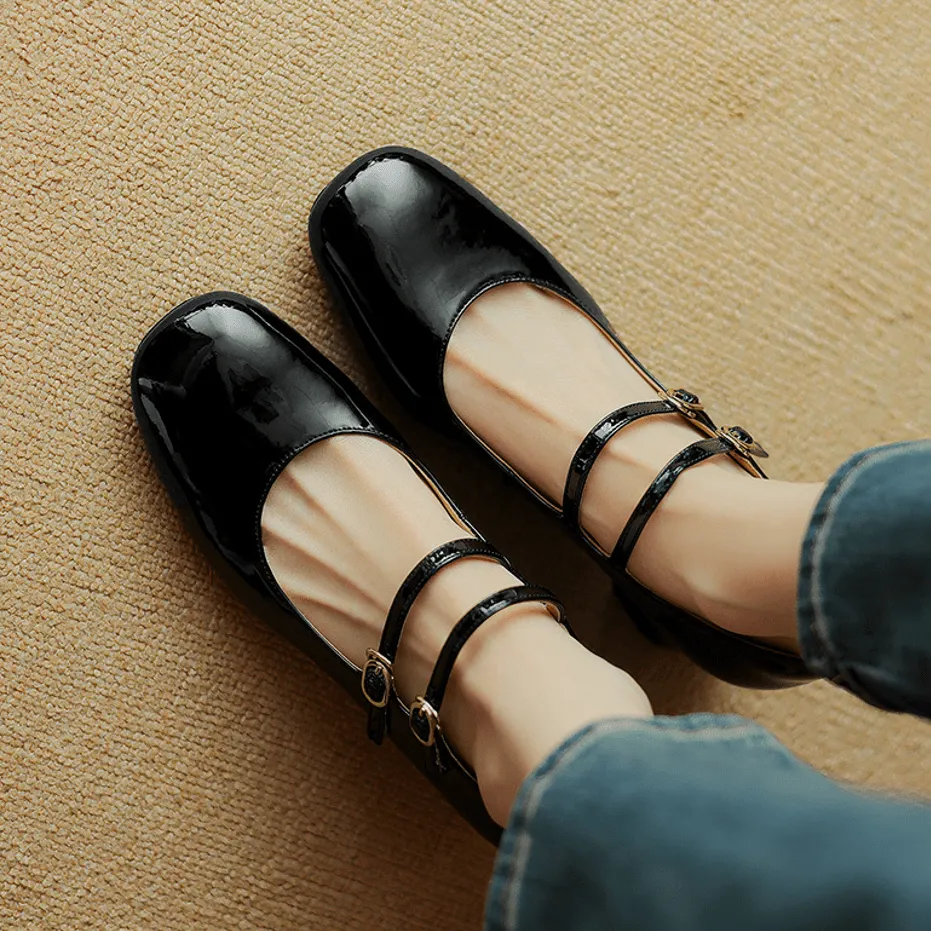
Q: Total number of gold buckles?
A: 4